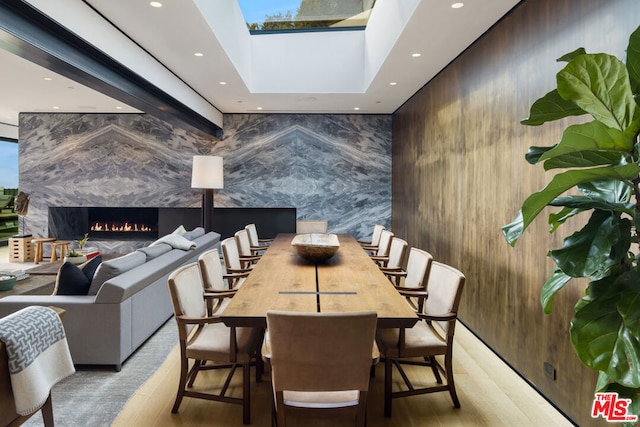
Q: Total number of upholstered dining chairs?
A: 12